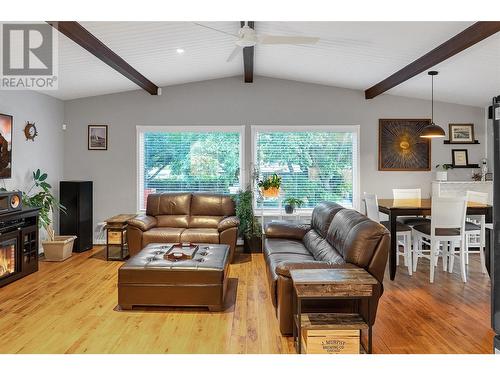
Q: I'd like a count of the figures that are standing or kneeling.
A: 0